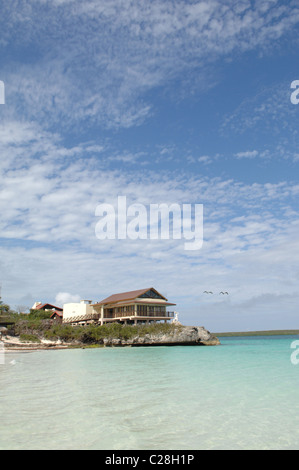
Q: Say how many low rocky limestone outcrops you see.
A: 1